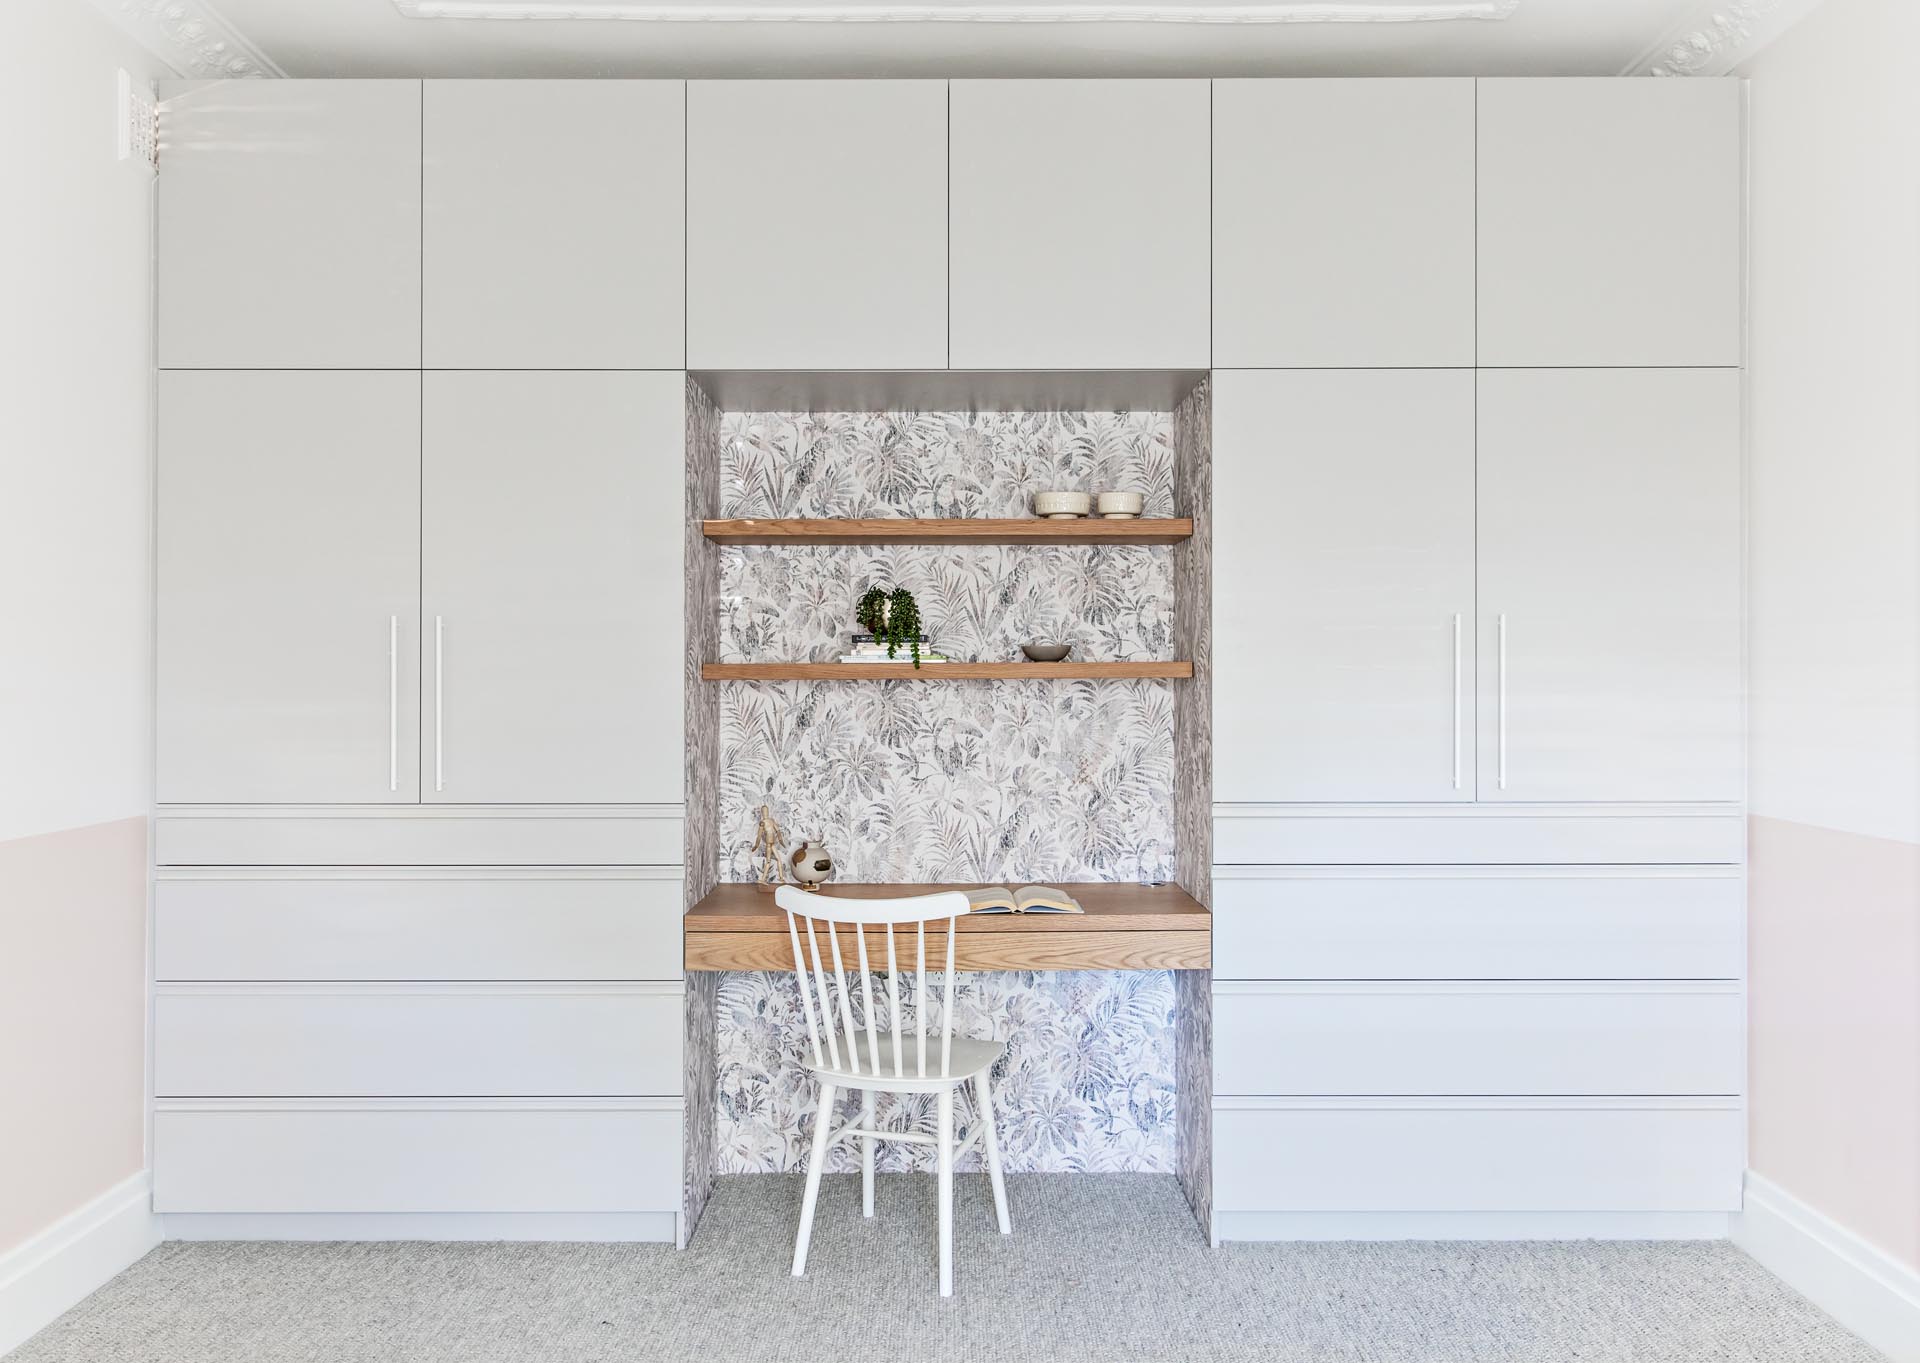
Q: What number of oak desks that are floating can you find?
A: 1